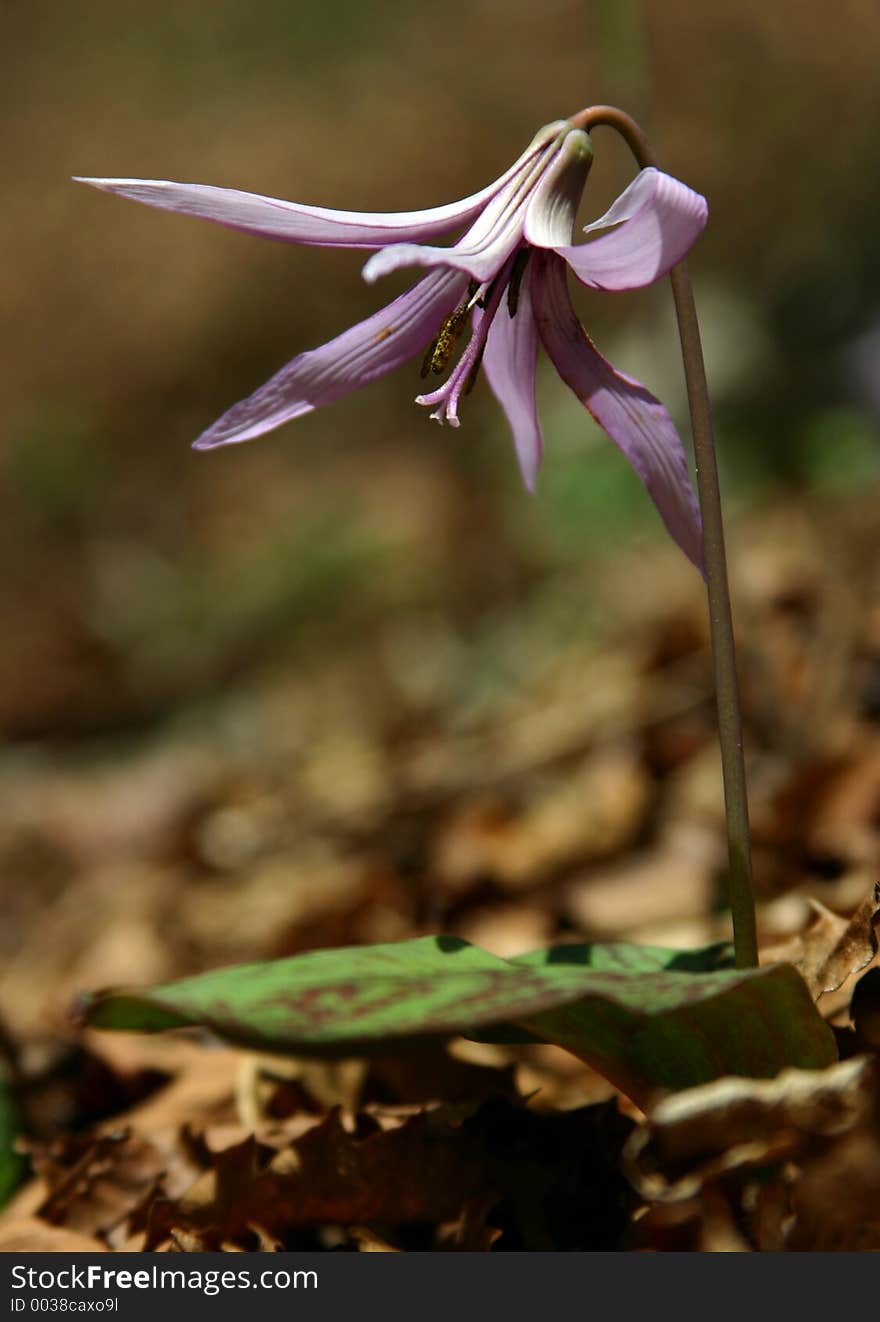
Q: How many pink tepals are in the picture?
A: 6